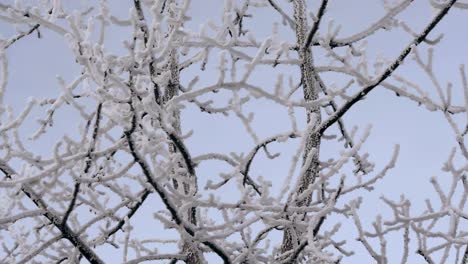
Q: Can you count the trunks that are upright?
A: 2